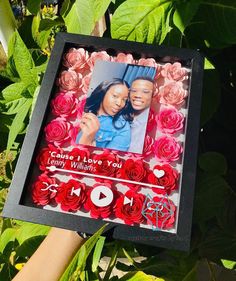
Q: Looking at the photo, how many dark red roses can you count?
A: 10